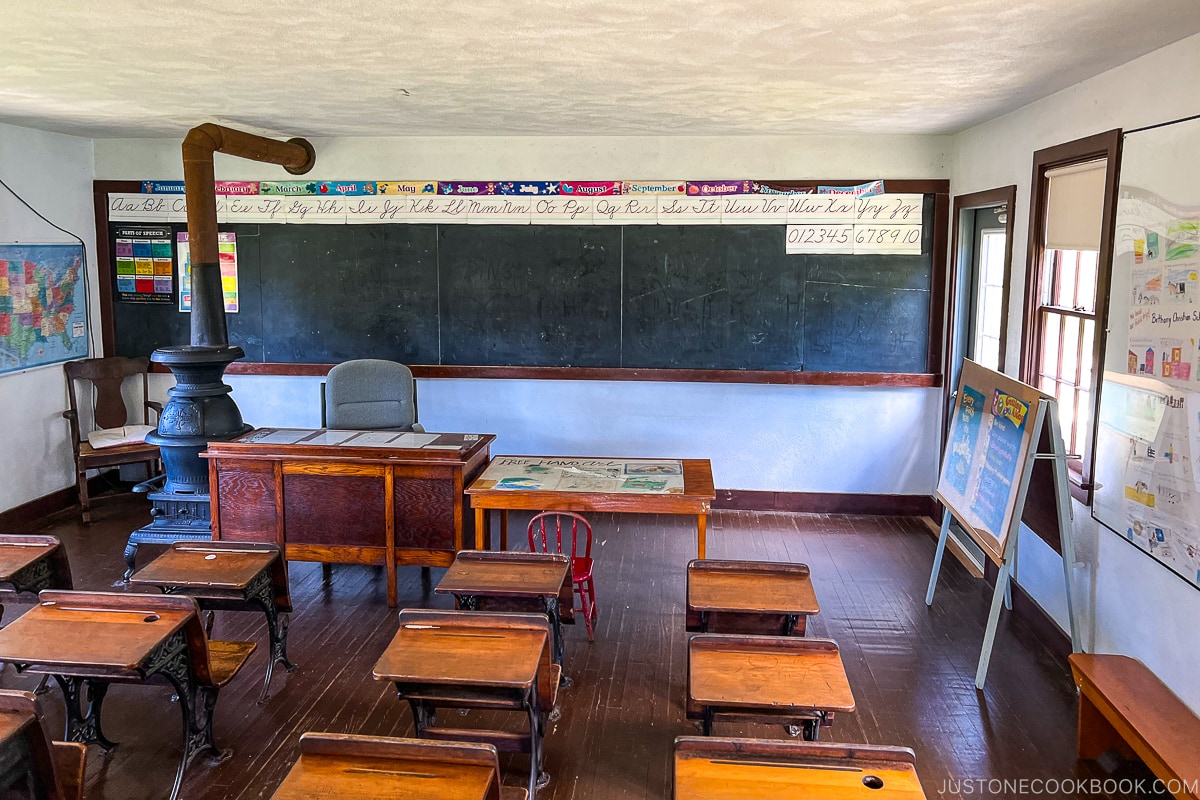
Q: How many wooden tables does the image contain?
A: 12